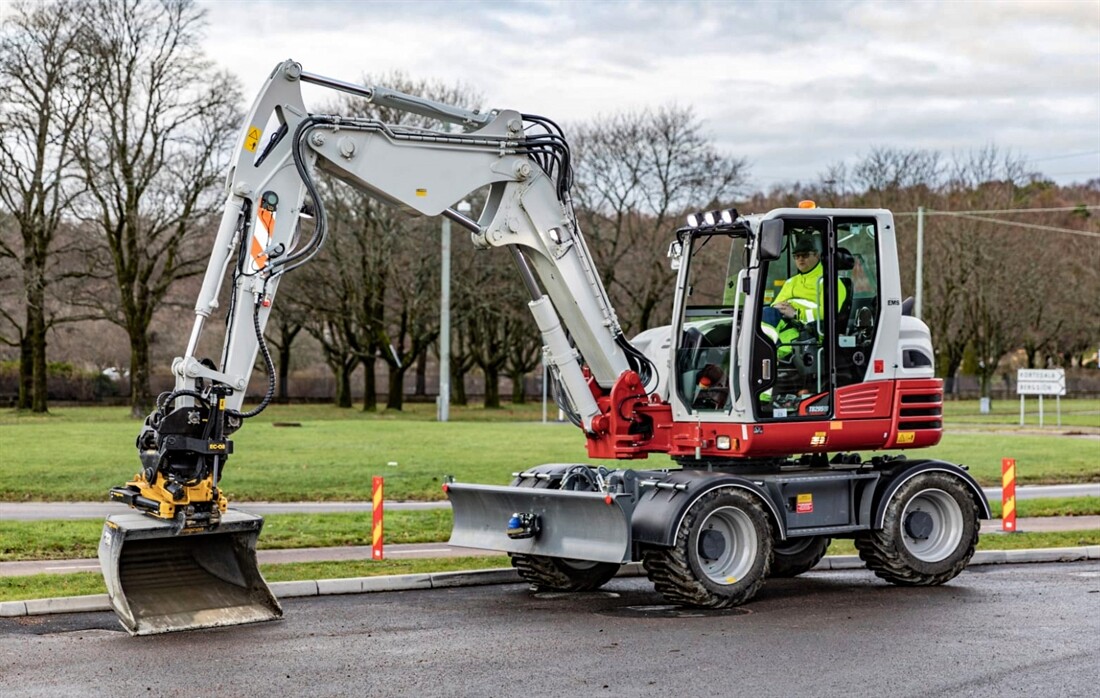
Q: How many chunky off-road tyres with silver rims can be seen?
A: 4